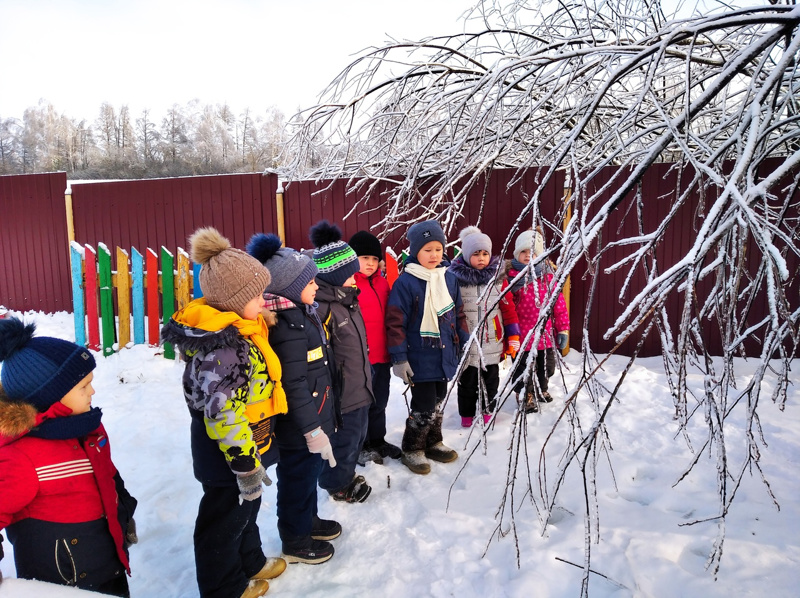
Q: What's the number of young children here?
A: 8